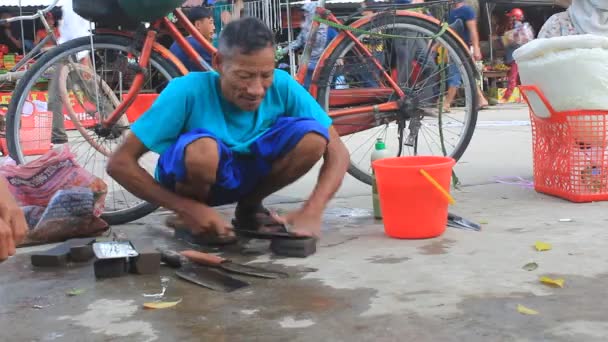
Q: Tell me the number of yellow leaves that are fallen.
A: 4